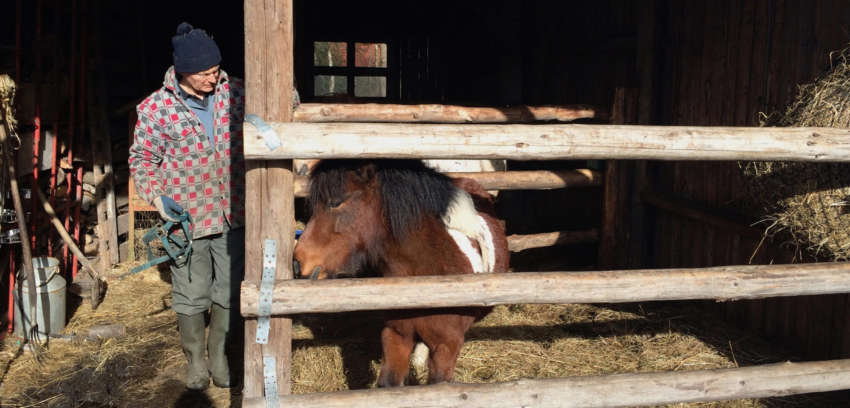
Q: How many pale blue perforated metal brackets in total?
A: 3